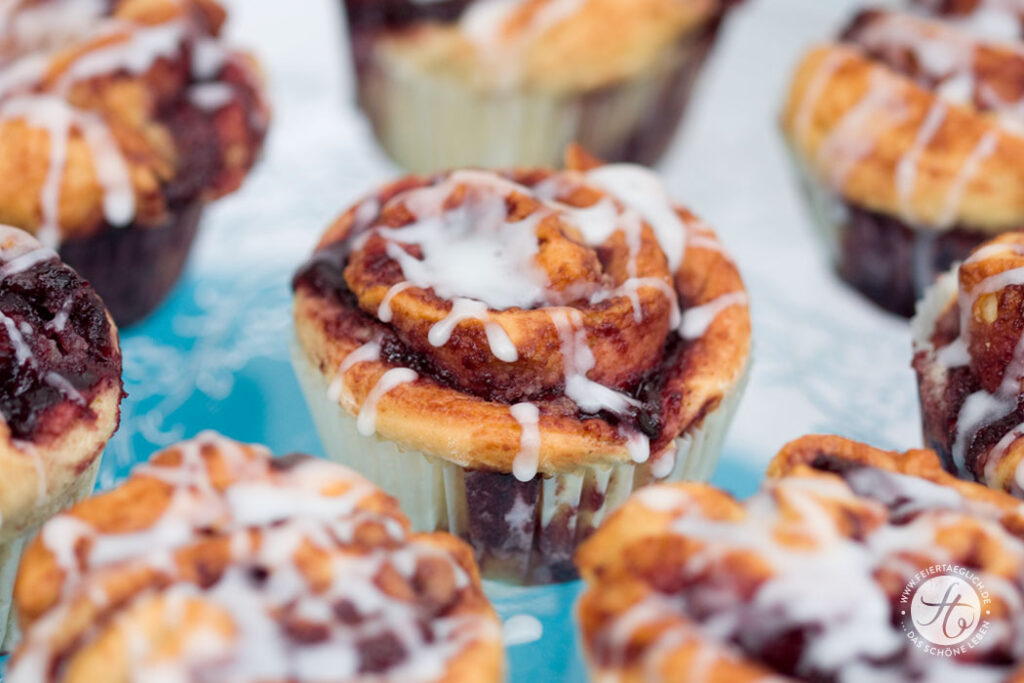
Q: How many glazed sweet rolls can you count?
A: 8